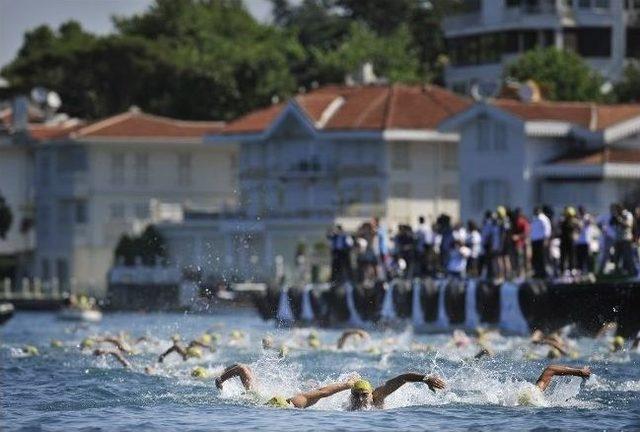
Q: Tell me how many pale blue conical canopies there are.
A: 8